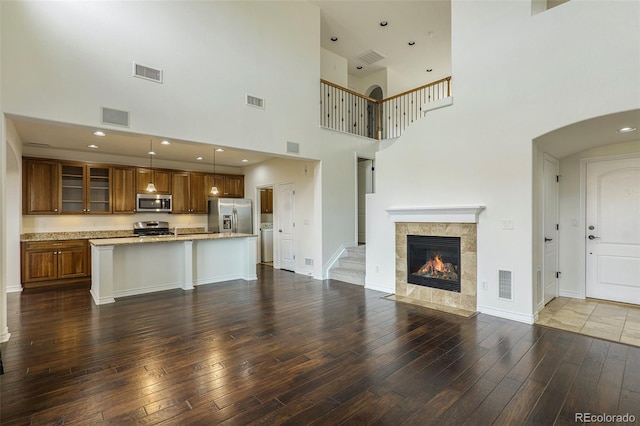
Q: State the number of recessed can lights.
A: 13